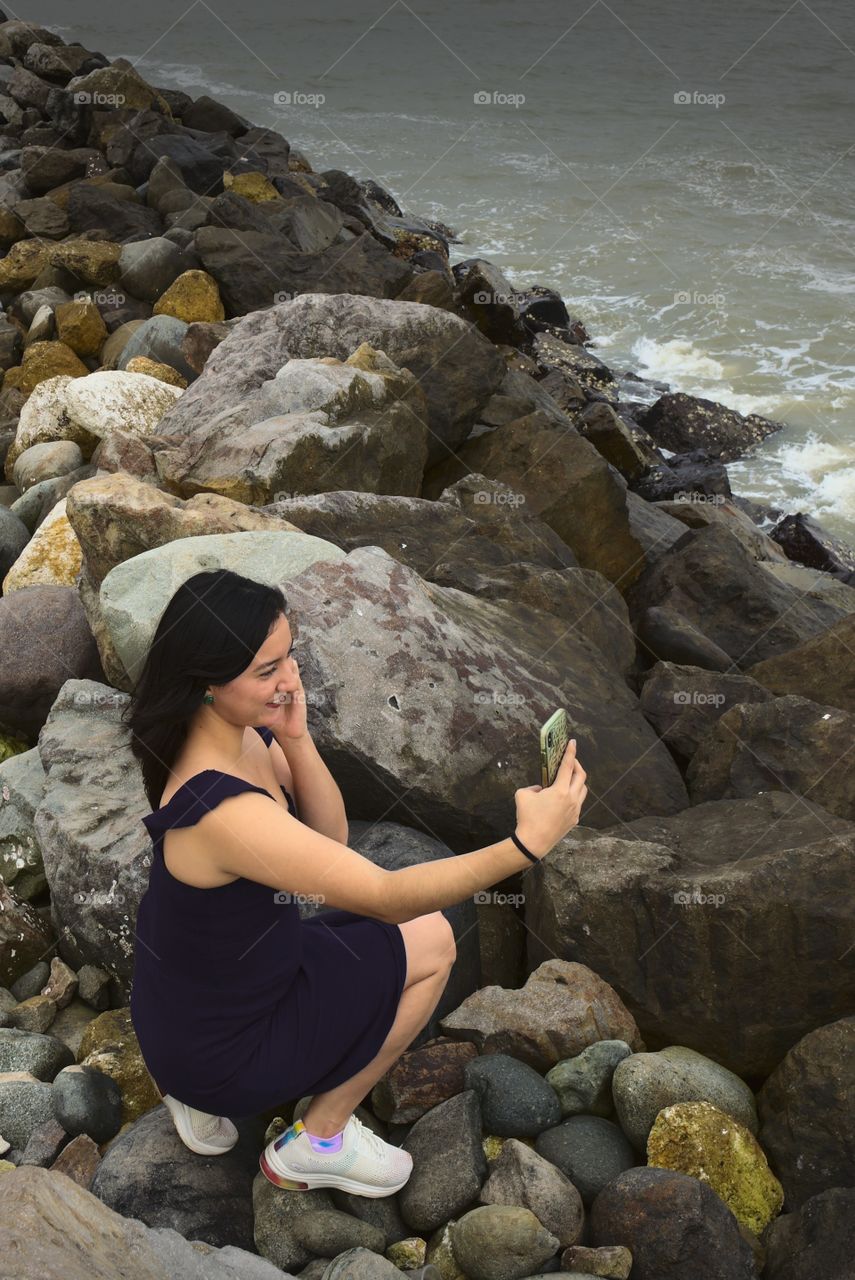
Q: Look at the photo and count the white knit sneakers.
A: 2